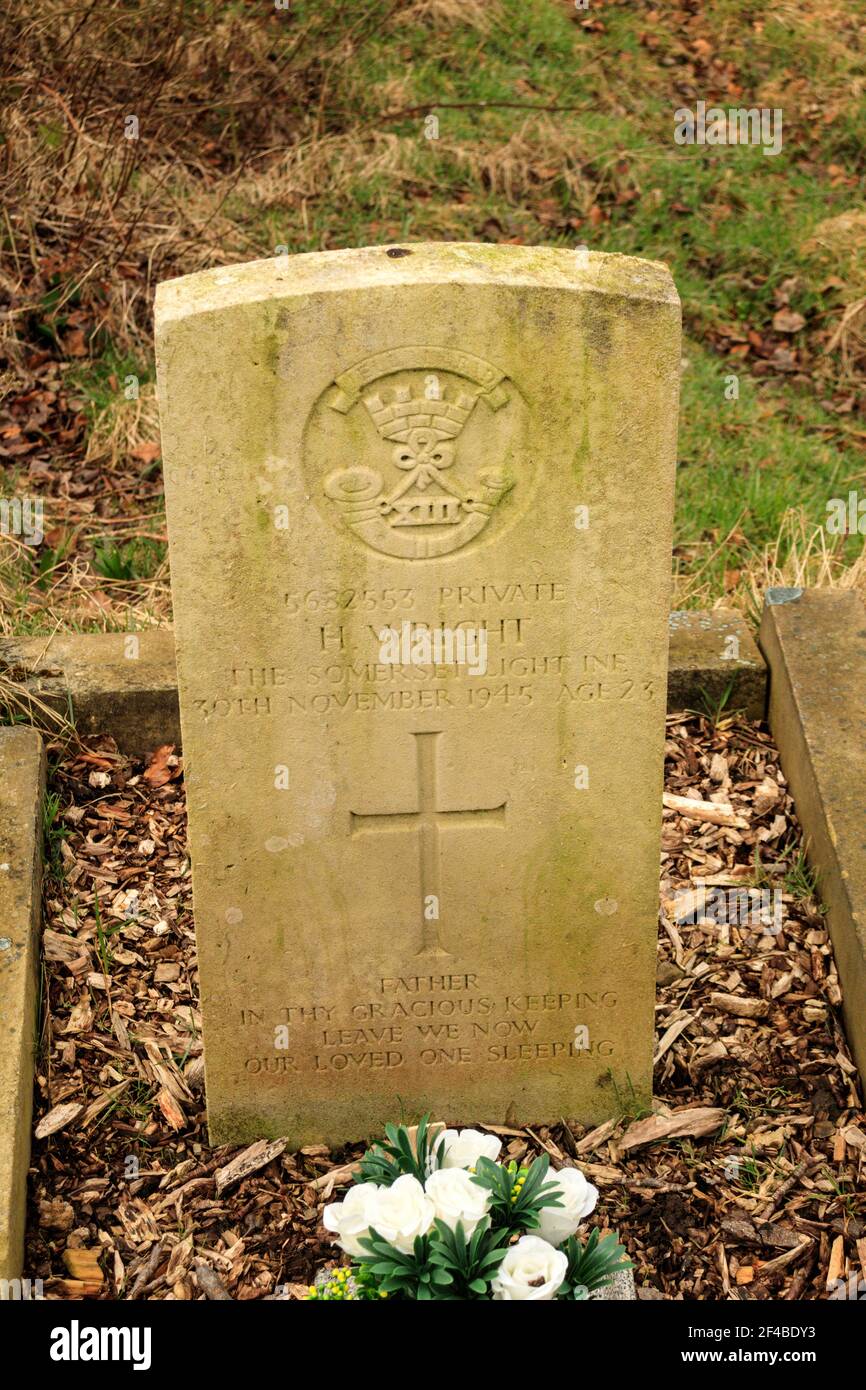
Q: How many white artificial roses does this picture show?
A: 6